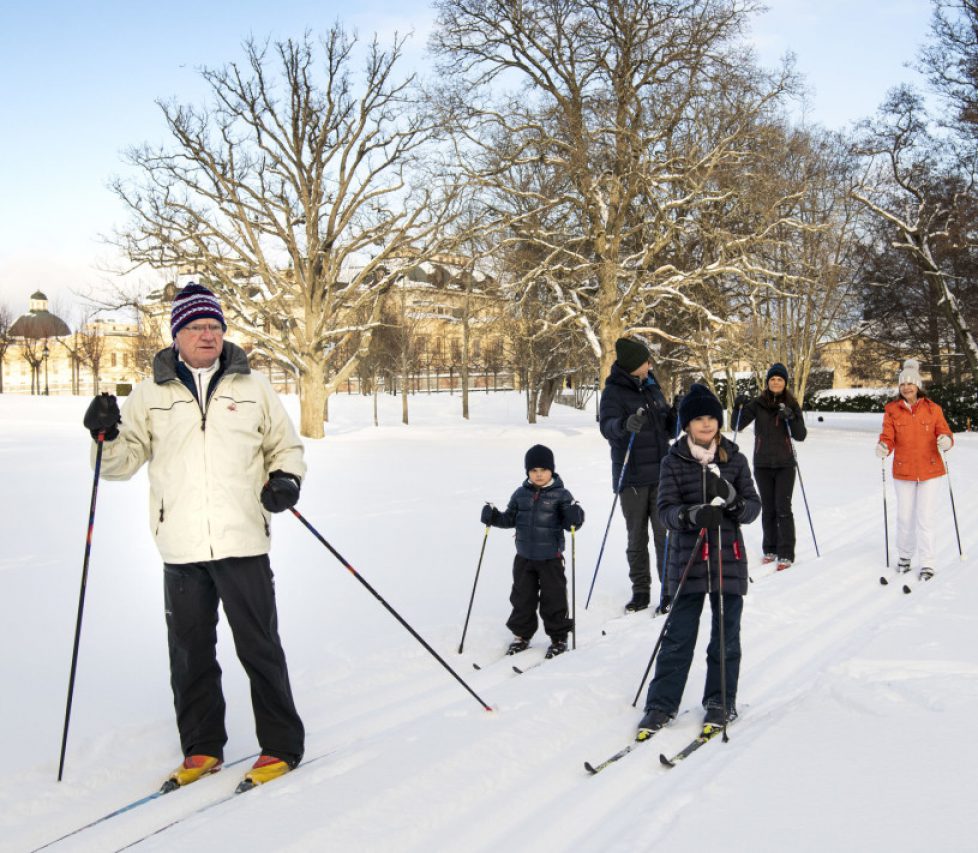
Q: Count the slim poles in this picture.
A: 12